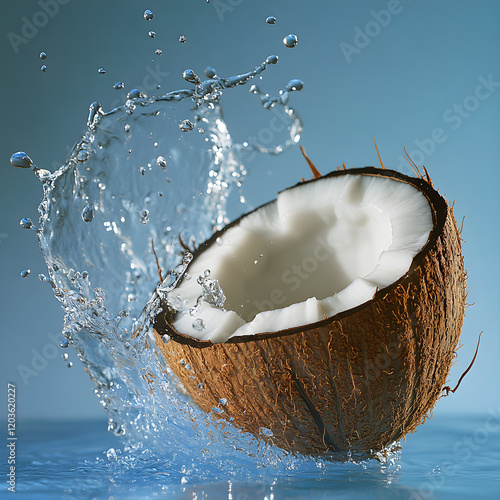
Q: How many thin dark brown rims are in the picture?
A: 1